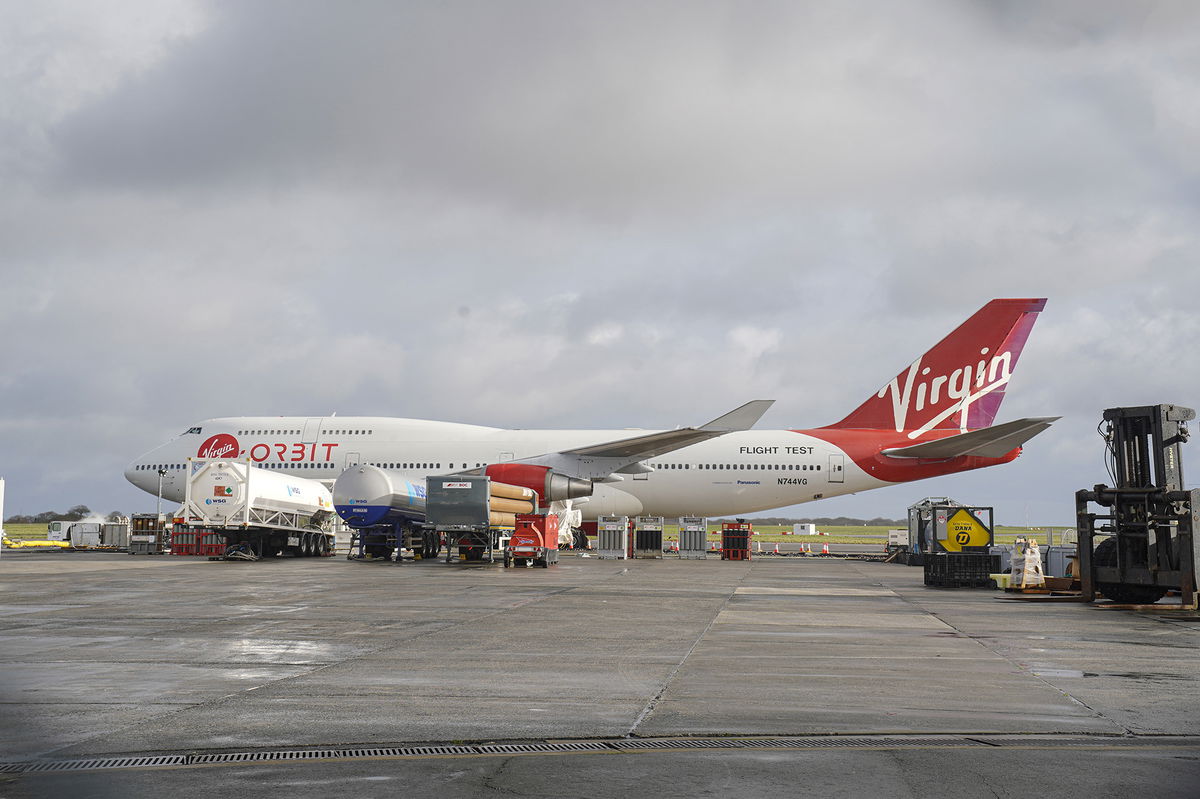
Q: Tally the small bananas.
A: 0